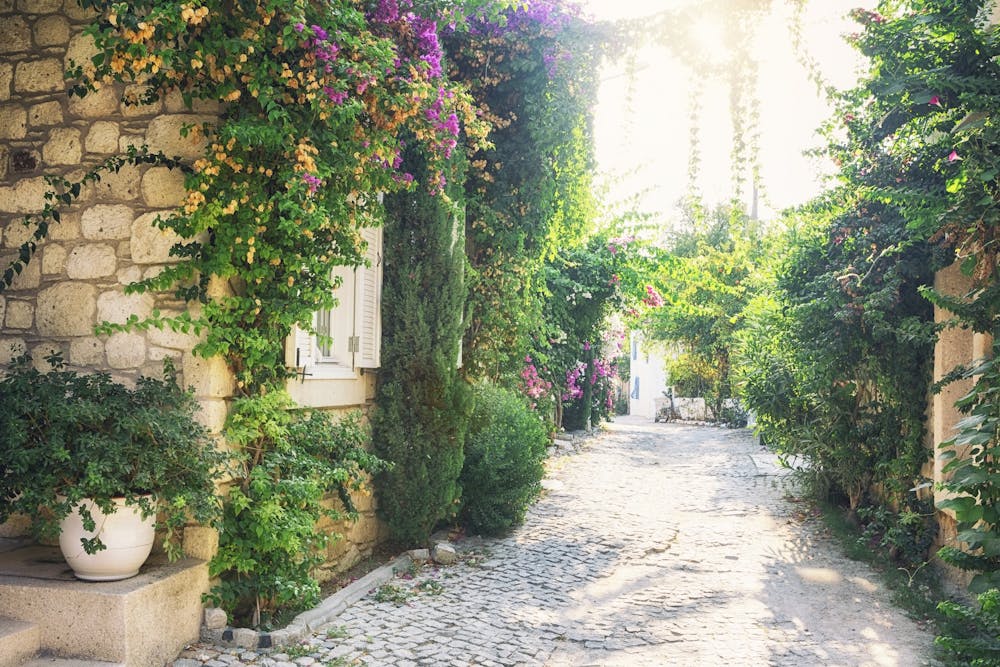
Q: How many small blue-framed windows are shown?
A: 2